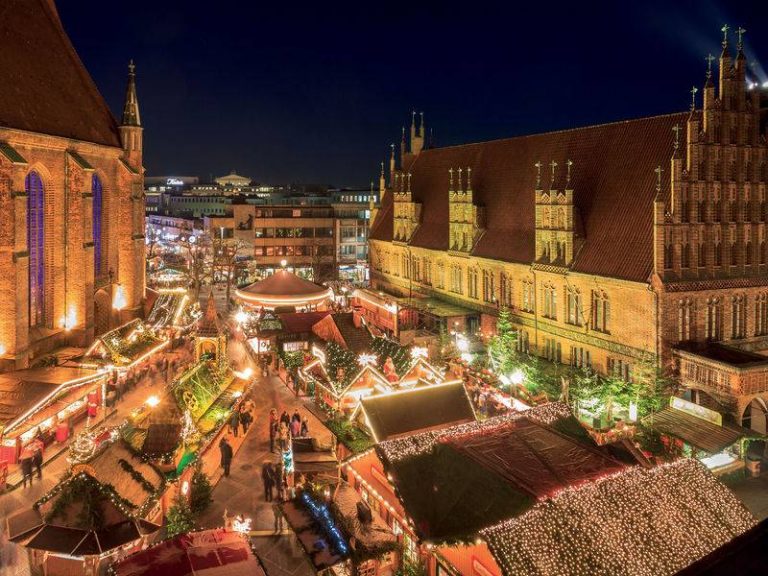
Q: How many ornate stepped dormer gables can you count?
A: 3